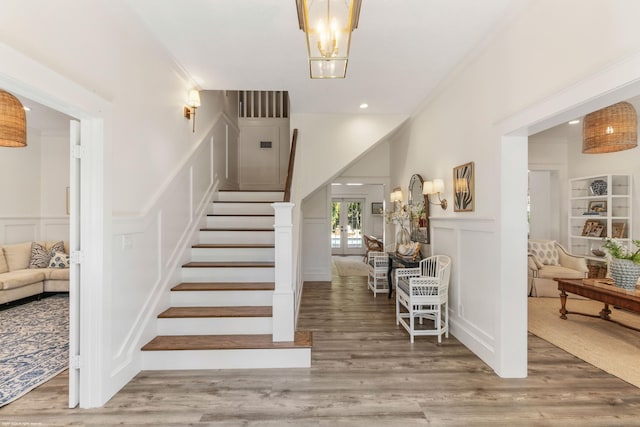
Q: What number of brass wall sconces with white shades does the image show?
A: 3